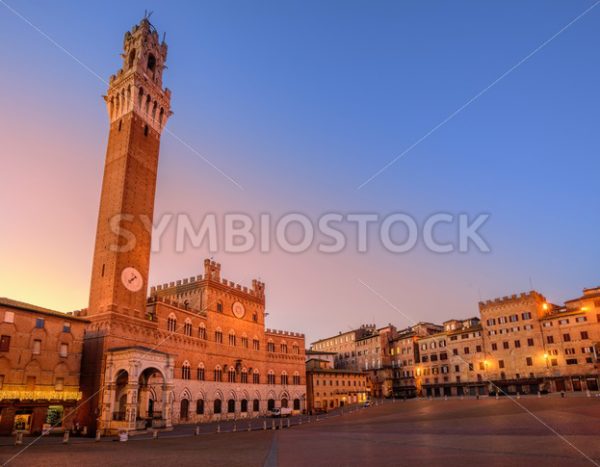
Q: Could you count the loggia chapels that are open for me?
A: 1